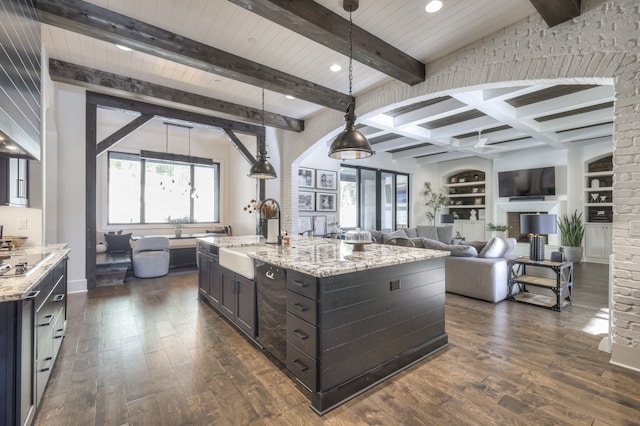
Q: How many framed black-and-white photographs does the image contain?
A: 4